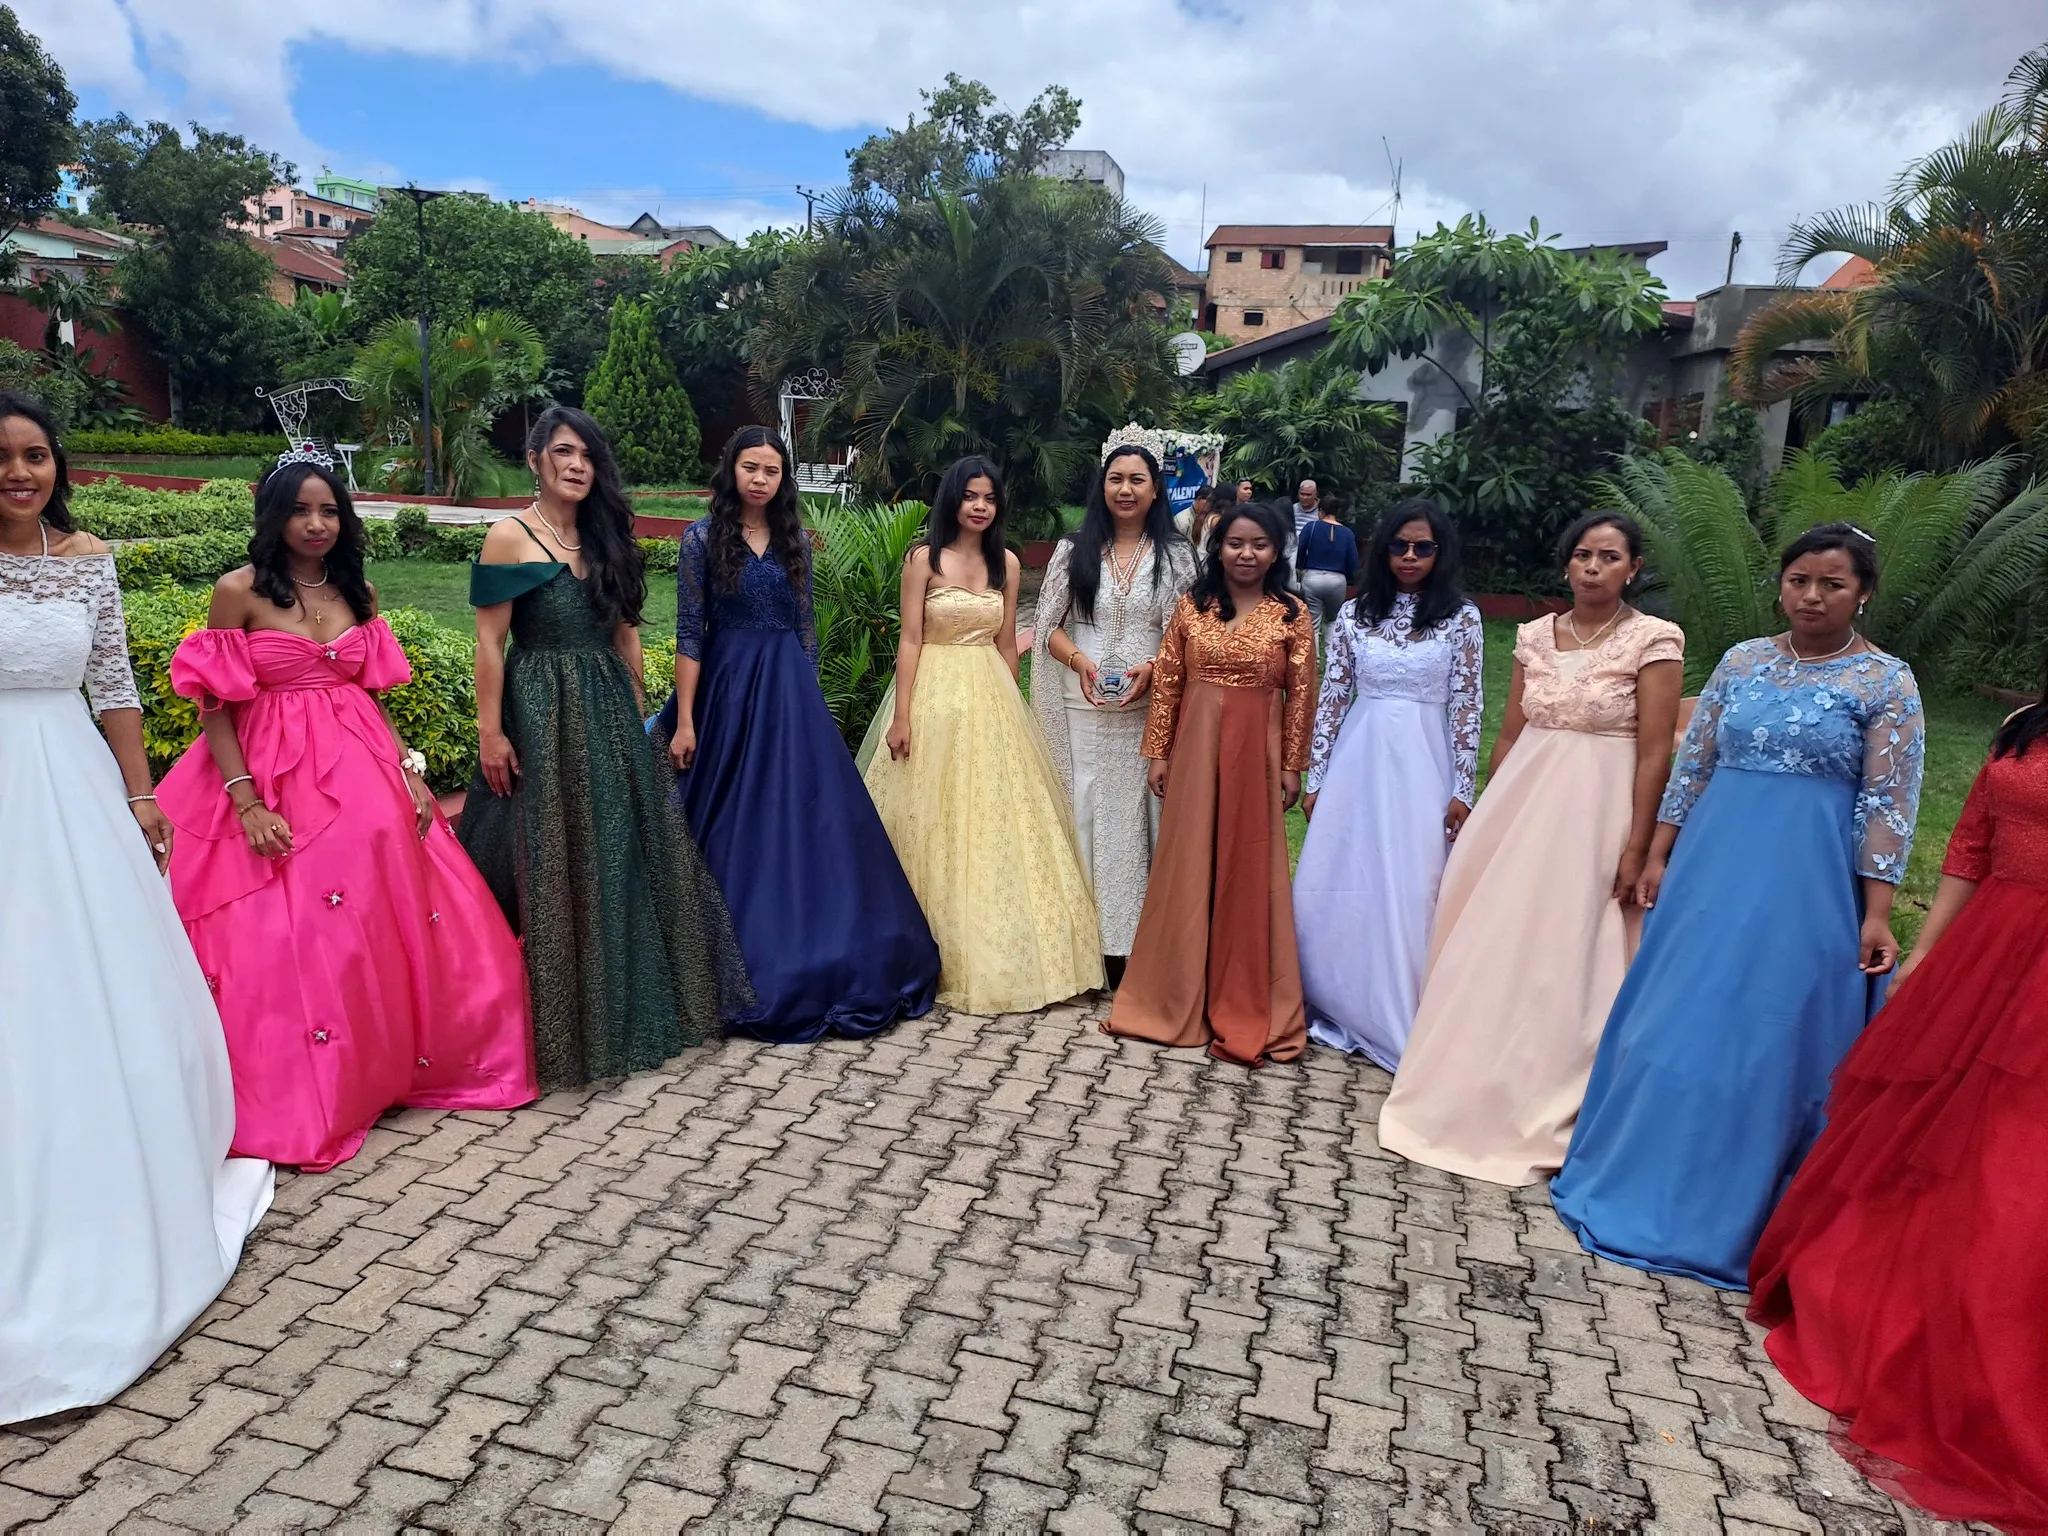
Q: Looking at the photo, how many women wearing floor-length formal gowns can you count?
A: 11